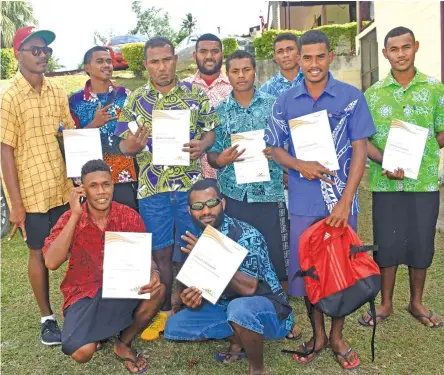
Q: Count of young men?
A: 10